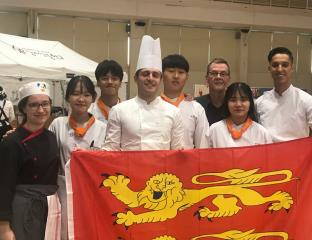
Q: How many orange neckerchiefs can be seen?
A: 4